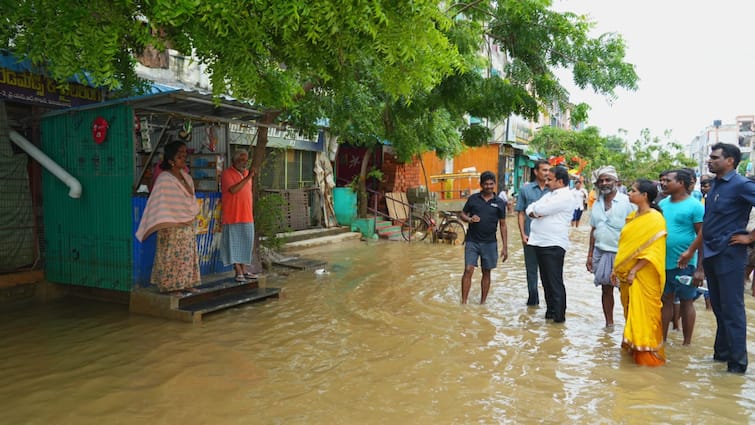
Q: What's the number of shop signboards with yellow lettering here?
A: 1